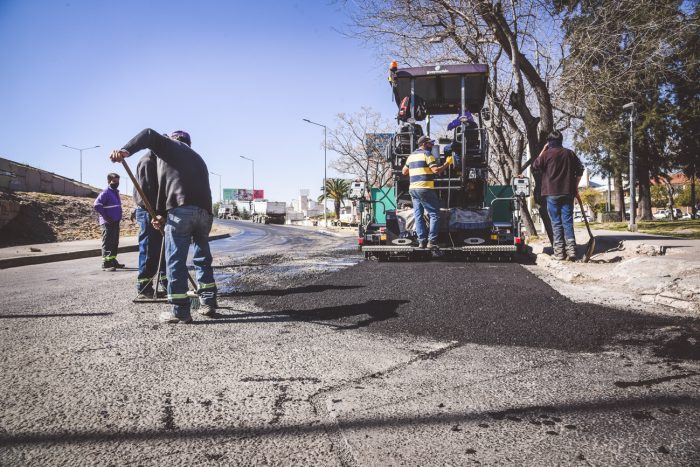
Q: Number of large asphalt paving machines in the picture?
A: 1